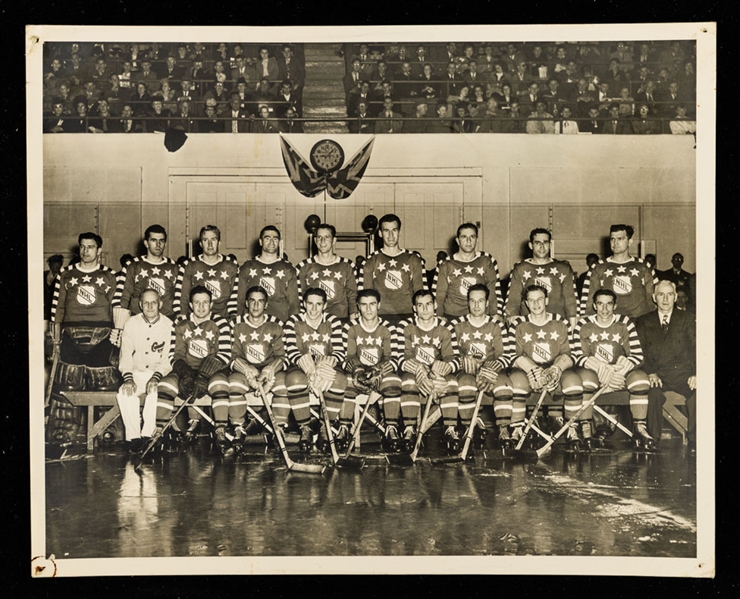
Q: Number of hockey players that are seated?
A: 8